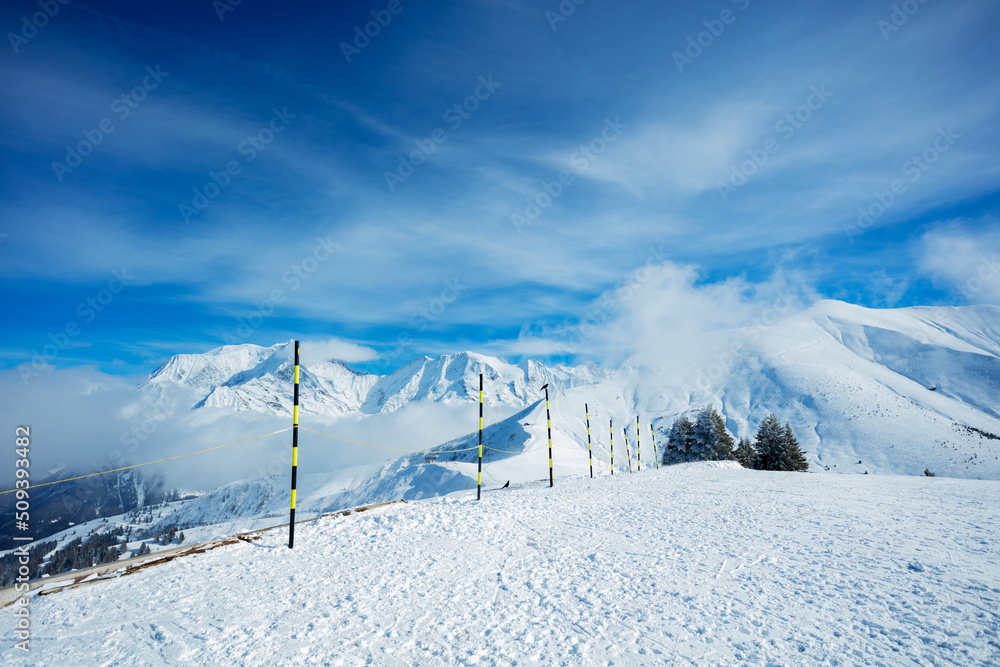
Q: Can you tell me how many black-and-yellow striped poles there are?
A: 8